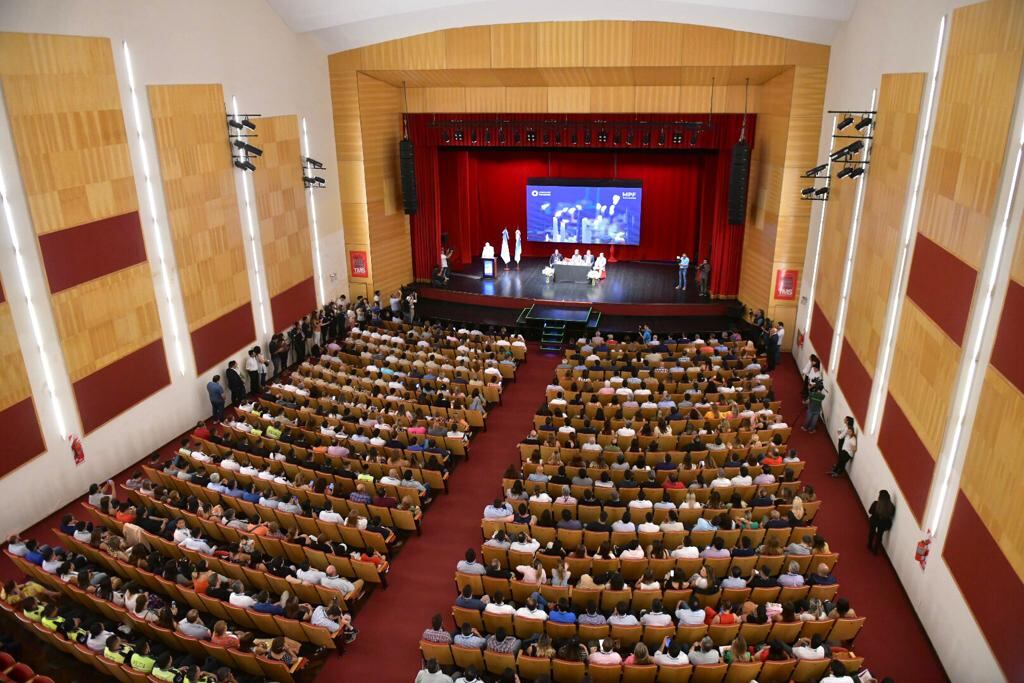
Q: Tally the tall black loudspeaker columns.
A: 2